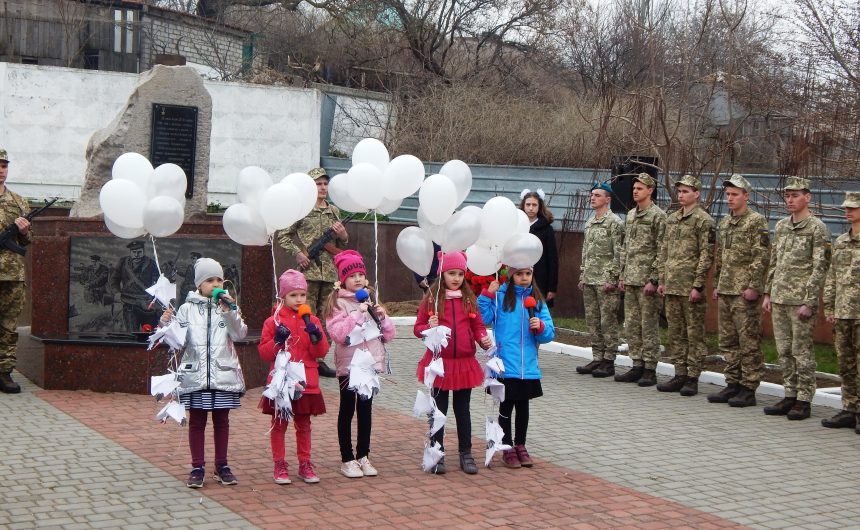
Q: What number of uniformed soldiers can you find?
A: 8